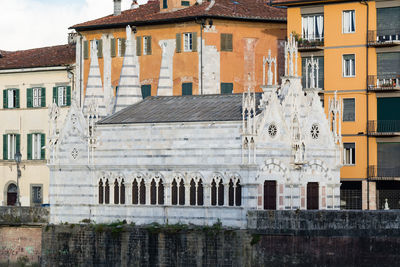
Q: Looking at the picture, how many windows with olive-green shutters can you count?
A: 5